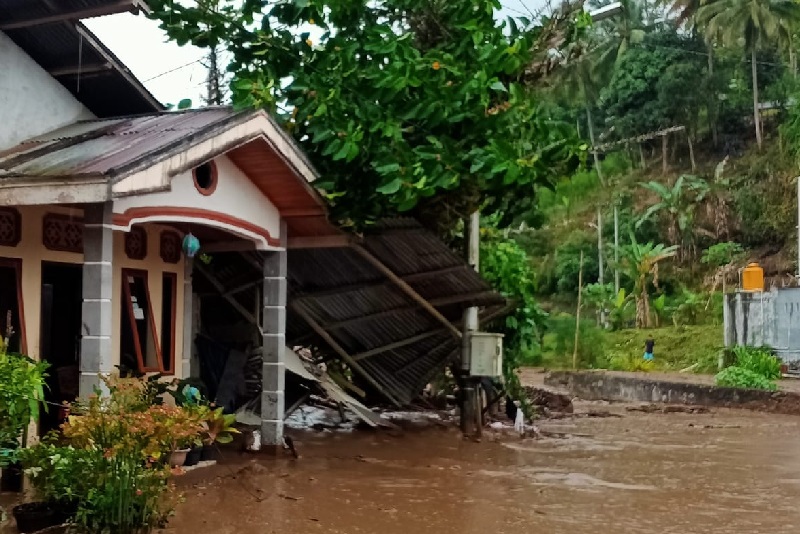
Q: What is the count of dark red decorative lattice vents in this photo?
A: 4